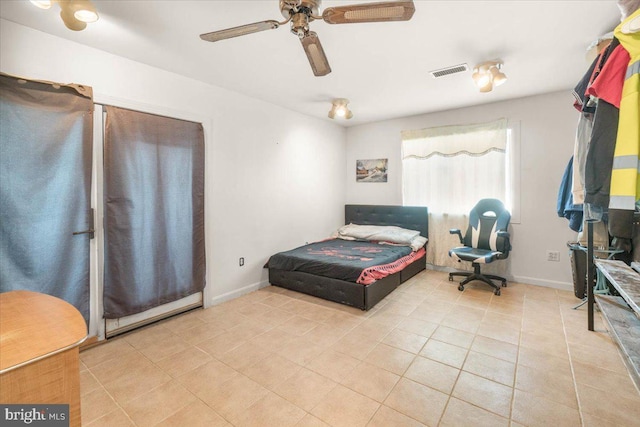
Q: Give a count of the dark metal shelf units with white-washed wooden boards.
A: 1